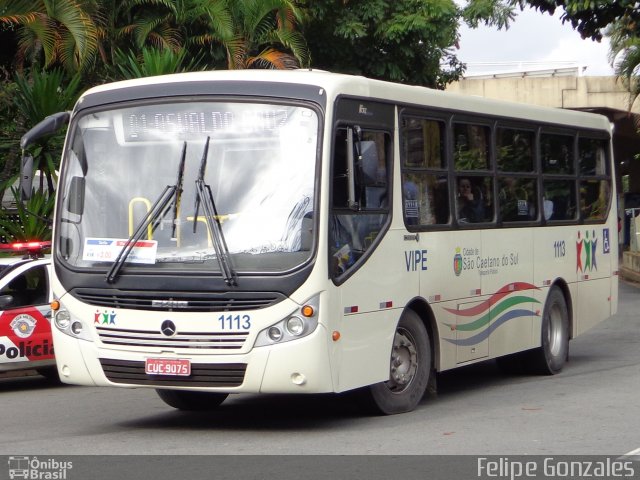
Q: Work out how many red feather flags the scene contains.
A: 0